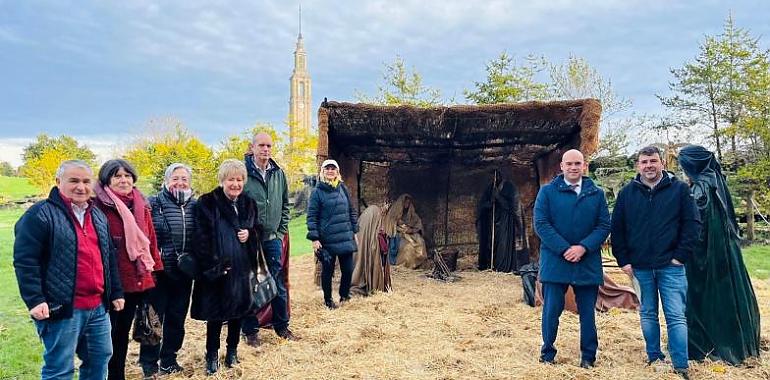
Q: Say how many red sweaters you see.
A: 1